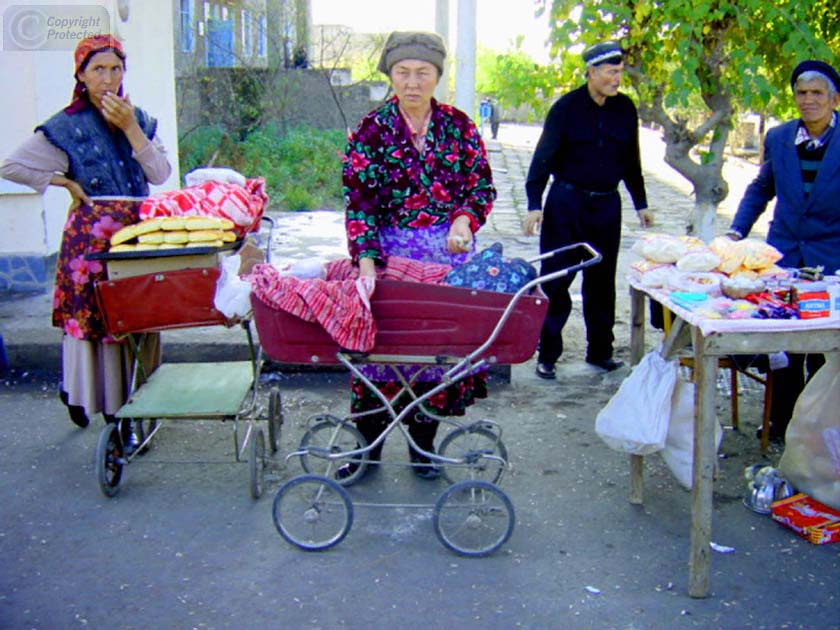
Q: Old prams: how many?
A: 2